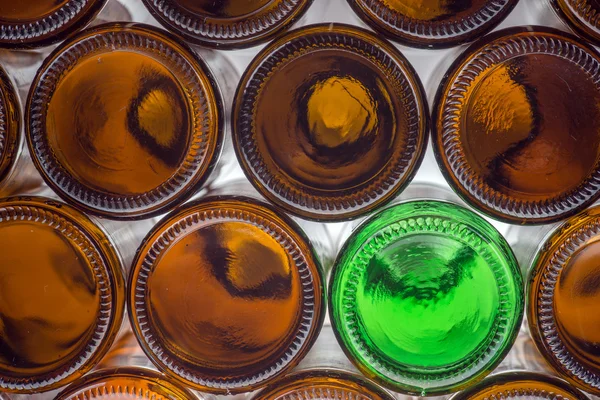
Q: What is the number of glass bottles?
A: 15